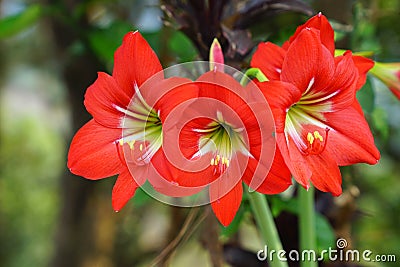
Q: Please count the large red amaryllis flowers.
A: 3